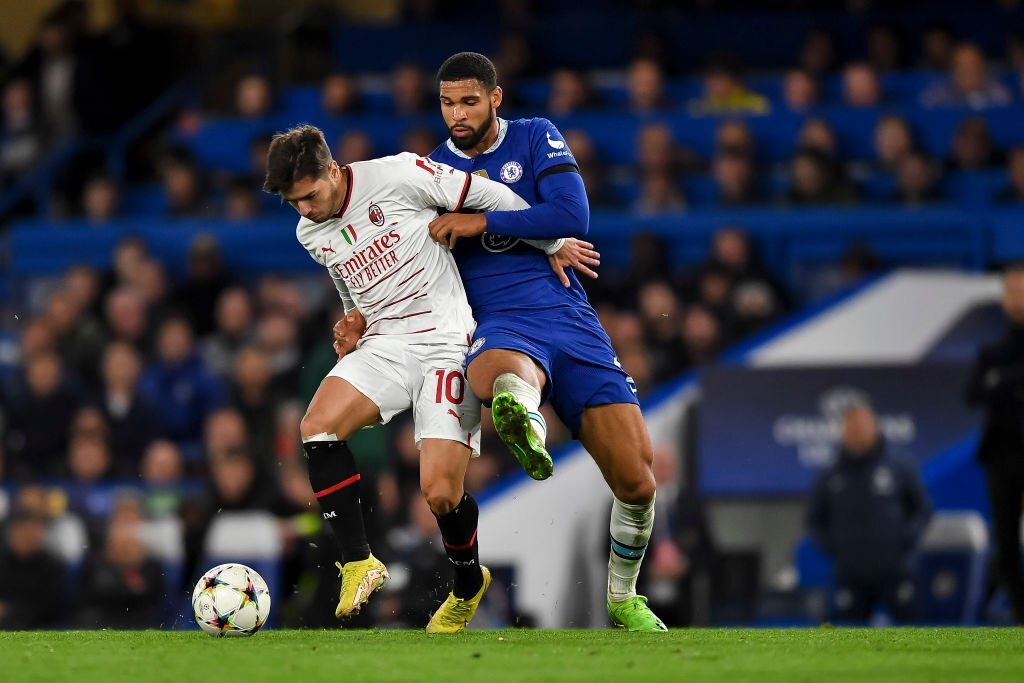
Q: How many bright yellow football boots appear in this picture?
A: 2